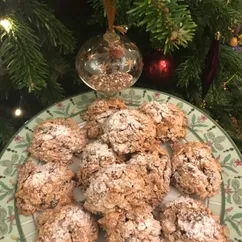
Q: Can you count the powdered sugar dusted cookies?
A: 12